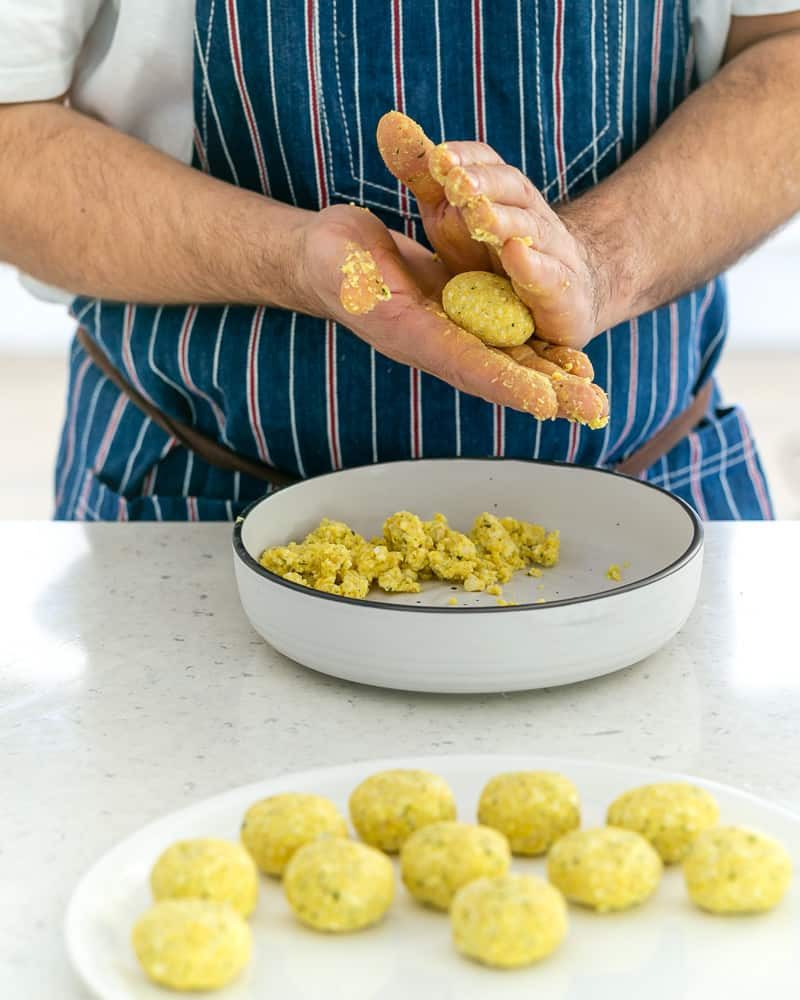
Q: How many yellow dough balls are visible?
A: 12